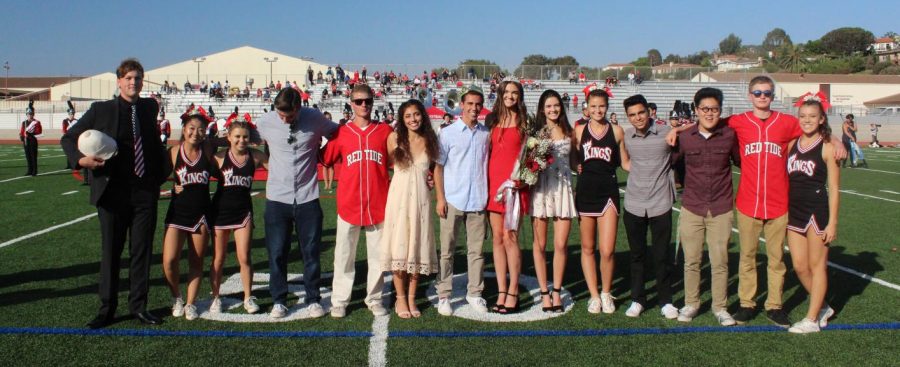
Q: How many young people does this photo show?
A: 14